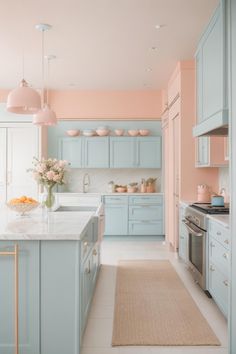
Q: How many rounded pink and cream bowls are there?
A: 6